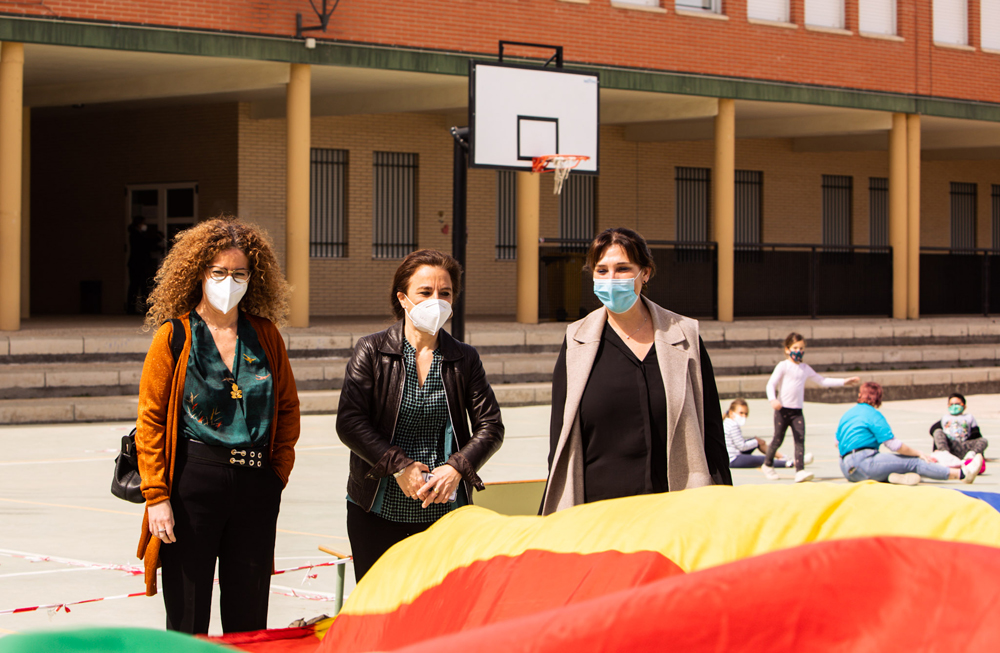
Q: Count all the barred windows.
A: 10